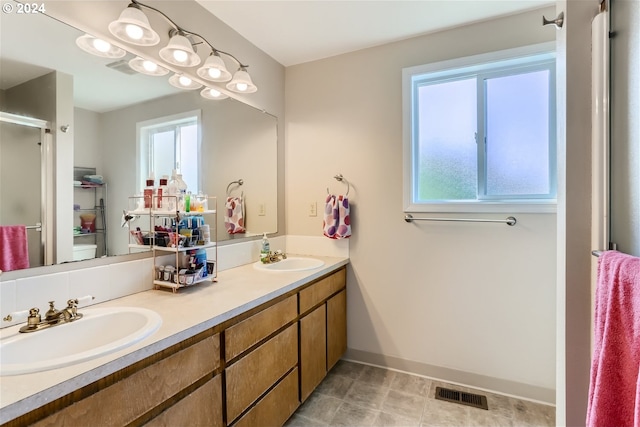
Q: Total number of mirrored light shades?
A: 4